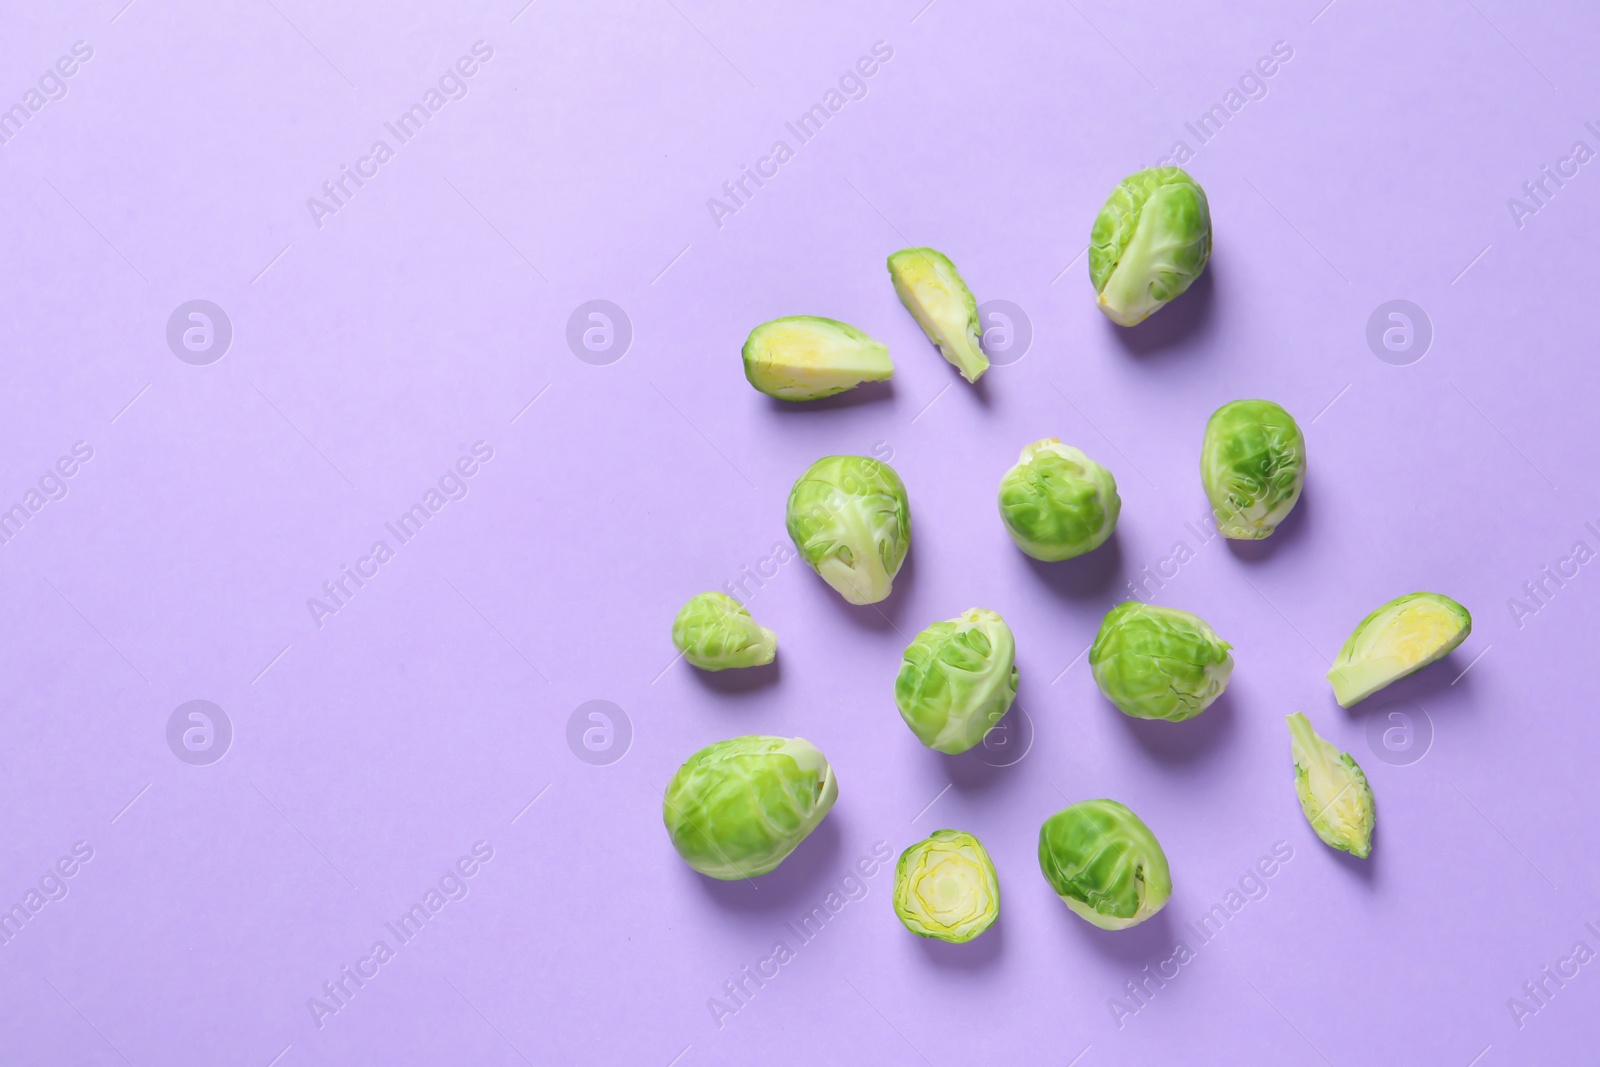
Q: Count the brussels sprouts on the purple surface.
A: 14